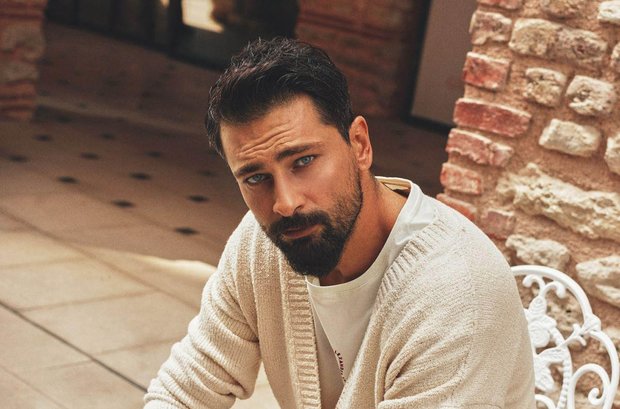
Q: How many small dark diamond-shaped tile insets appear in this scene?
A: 12